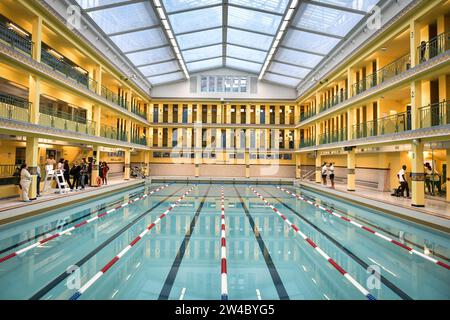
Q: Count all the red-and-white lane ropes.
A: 5